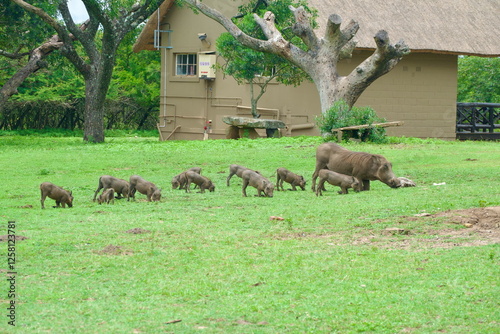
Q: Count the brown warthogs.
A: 11